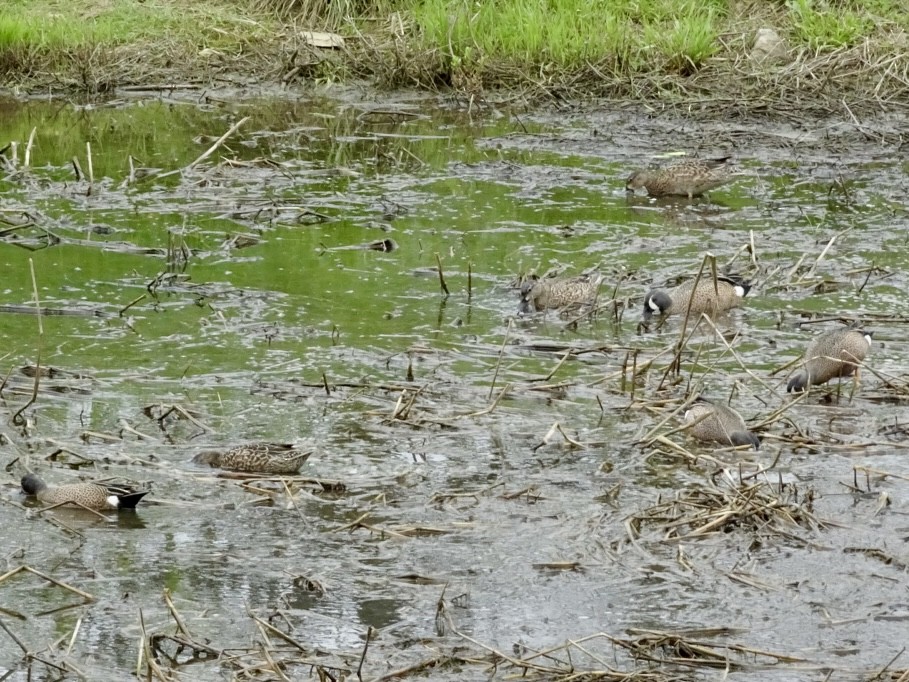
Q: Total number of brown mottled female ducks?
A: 3